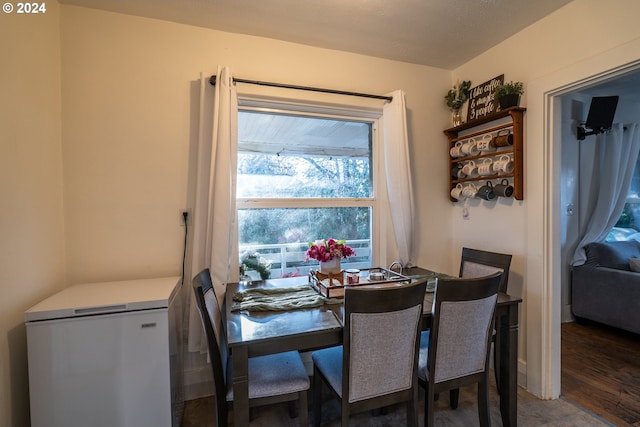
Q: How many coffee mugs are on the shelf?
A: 12